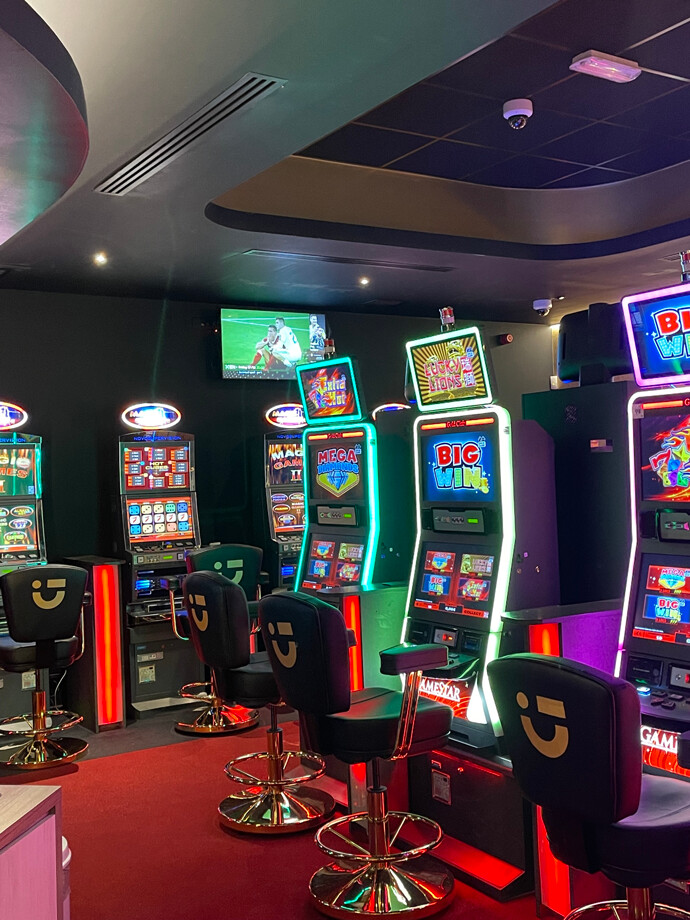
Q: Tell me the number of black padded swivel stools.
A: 5